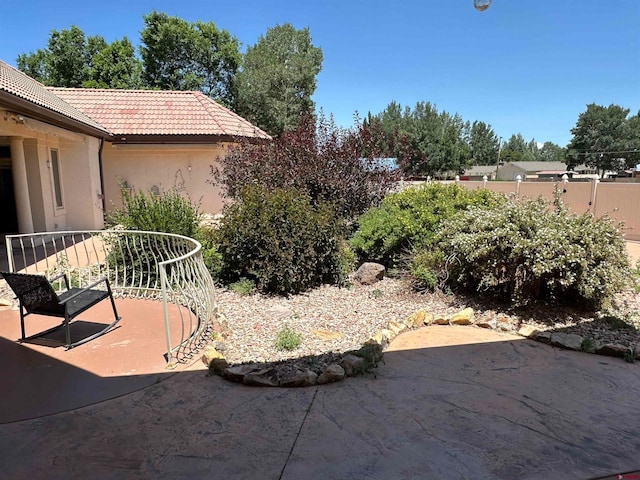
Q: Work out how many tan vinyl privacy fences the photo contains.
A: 1